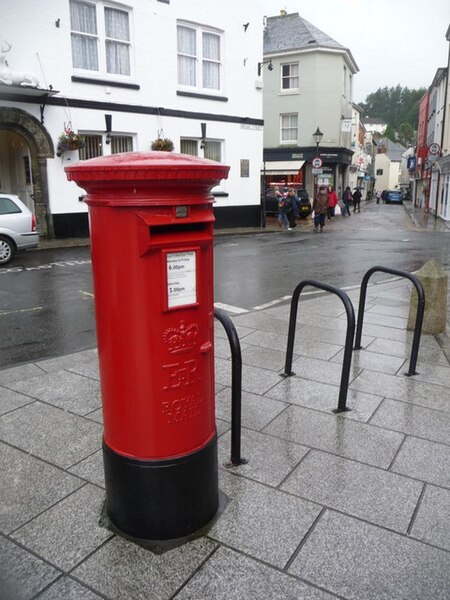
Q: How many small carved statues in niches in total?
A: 0